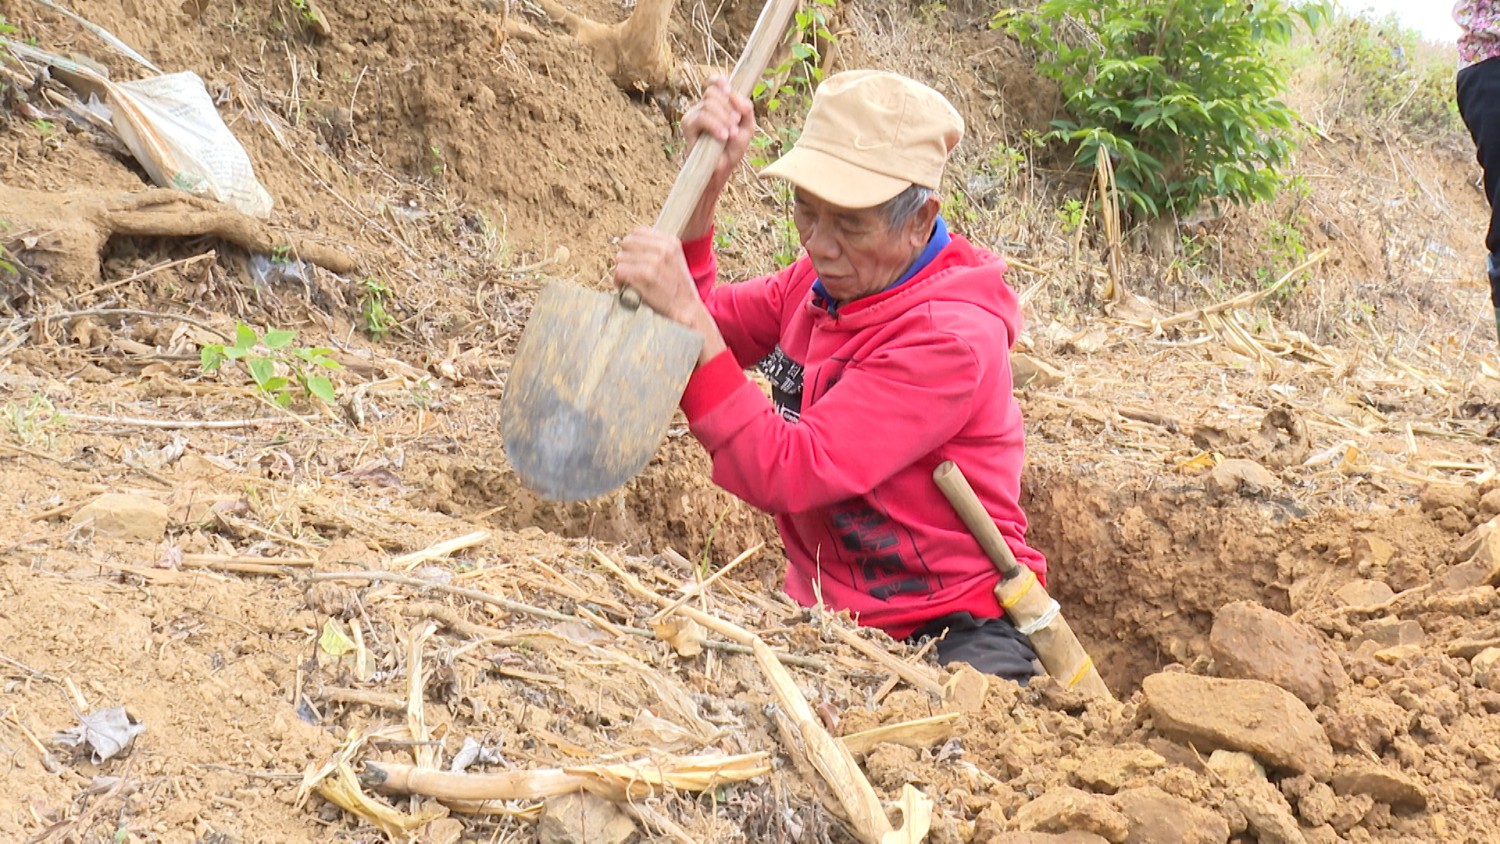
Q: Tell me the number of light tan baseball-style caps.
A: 1